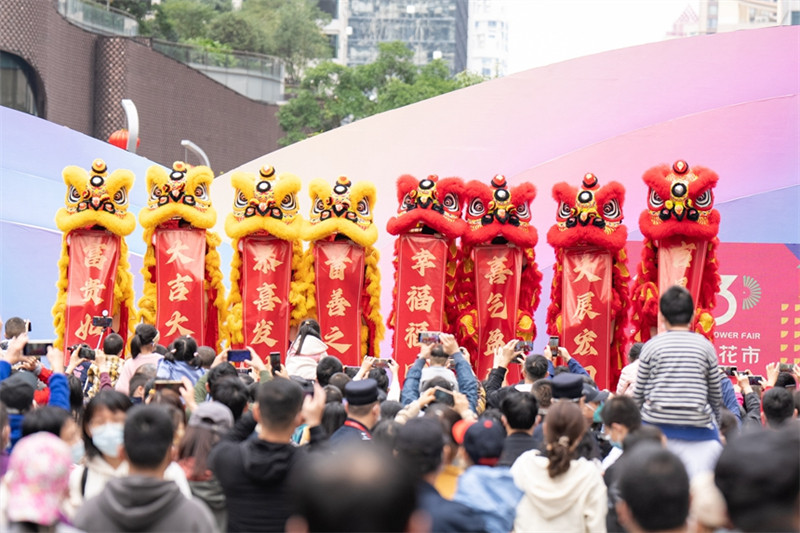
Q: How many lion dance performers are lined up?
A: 8